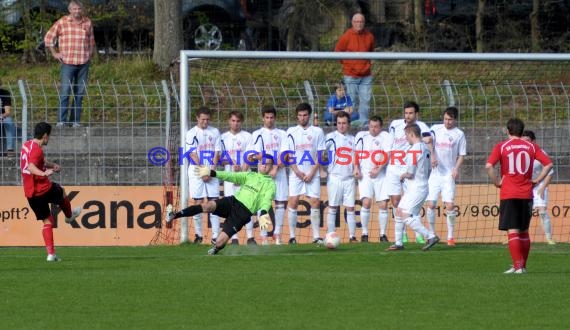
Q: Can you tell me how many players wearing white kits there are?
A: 10